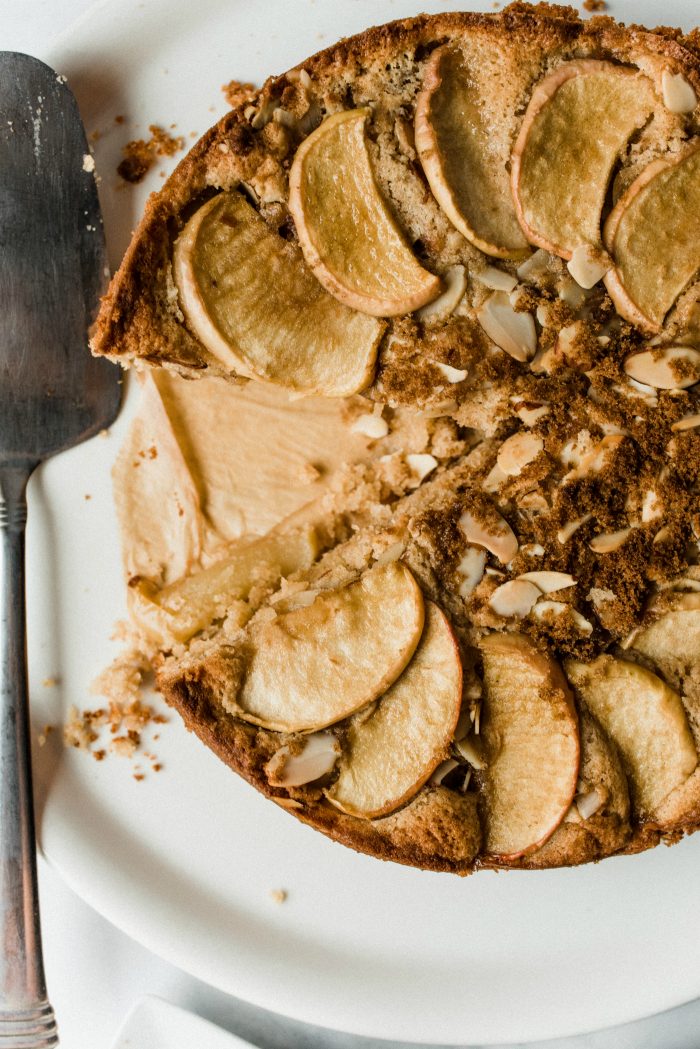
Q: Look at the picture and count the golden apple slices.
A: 10